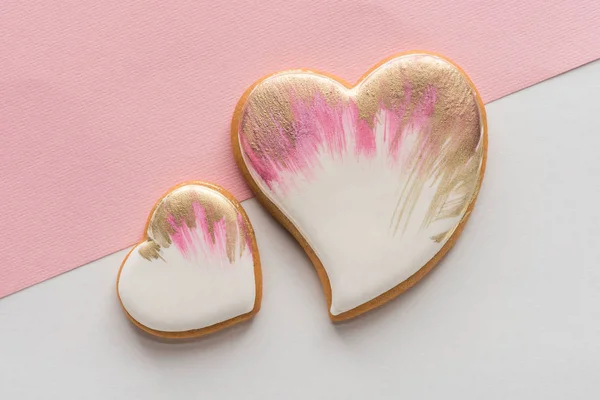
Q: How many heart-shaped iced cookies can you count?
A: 2